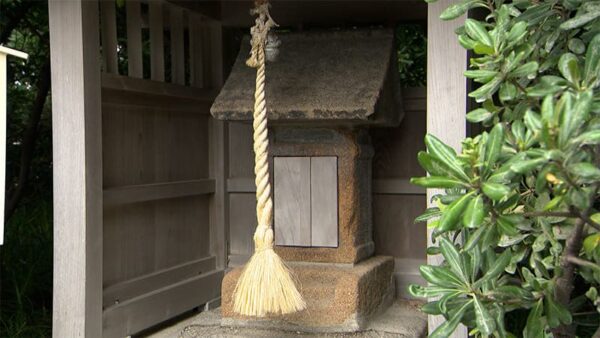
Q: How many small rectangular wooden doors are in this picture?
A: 2